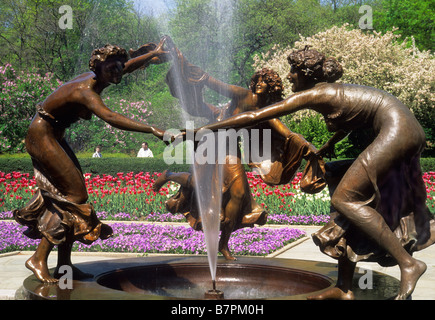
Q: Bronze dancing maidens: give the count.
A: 3